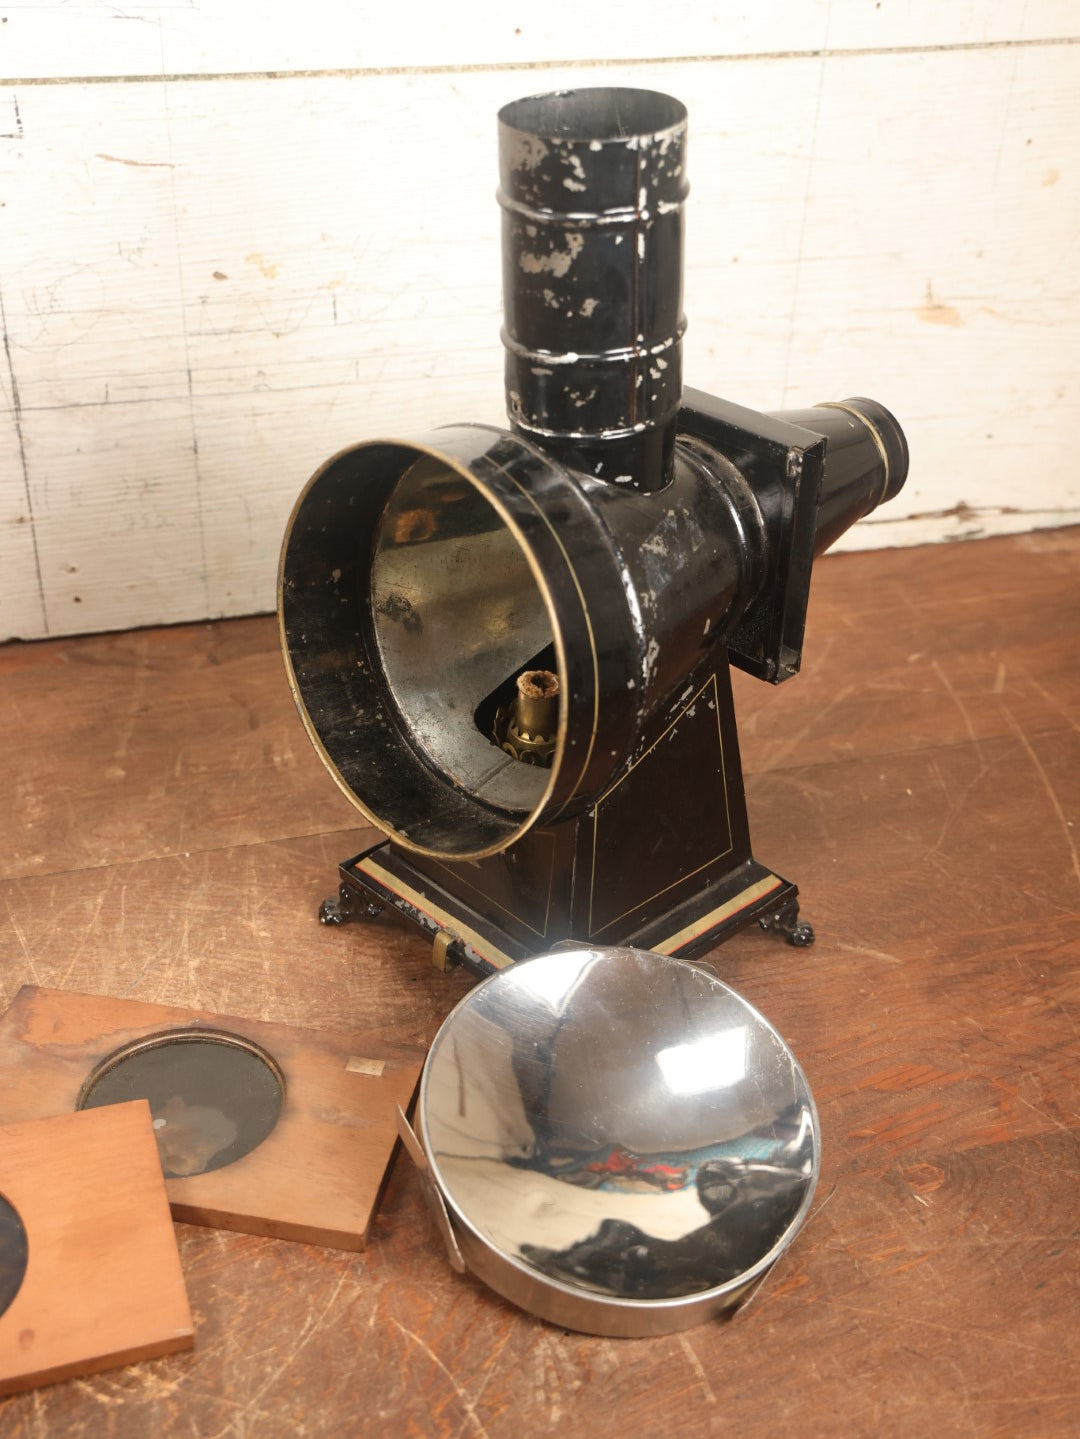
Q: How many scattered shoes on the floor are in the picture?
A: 0